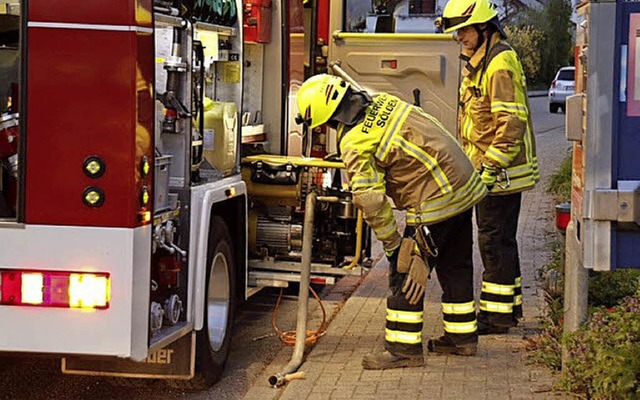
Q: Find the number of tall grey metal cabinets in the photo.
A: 1